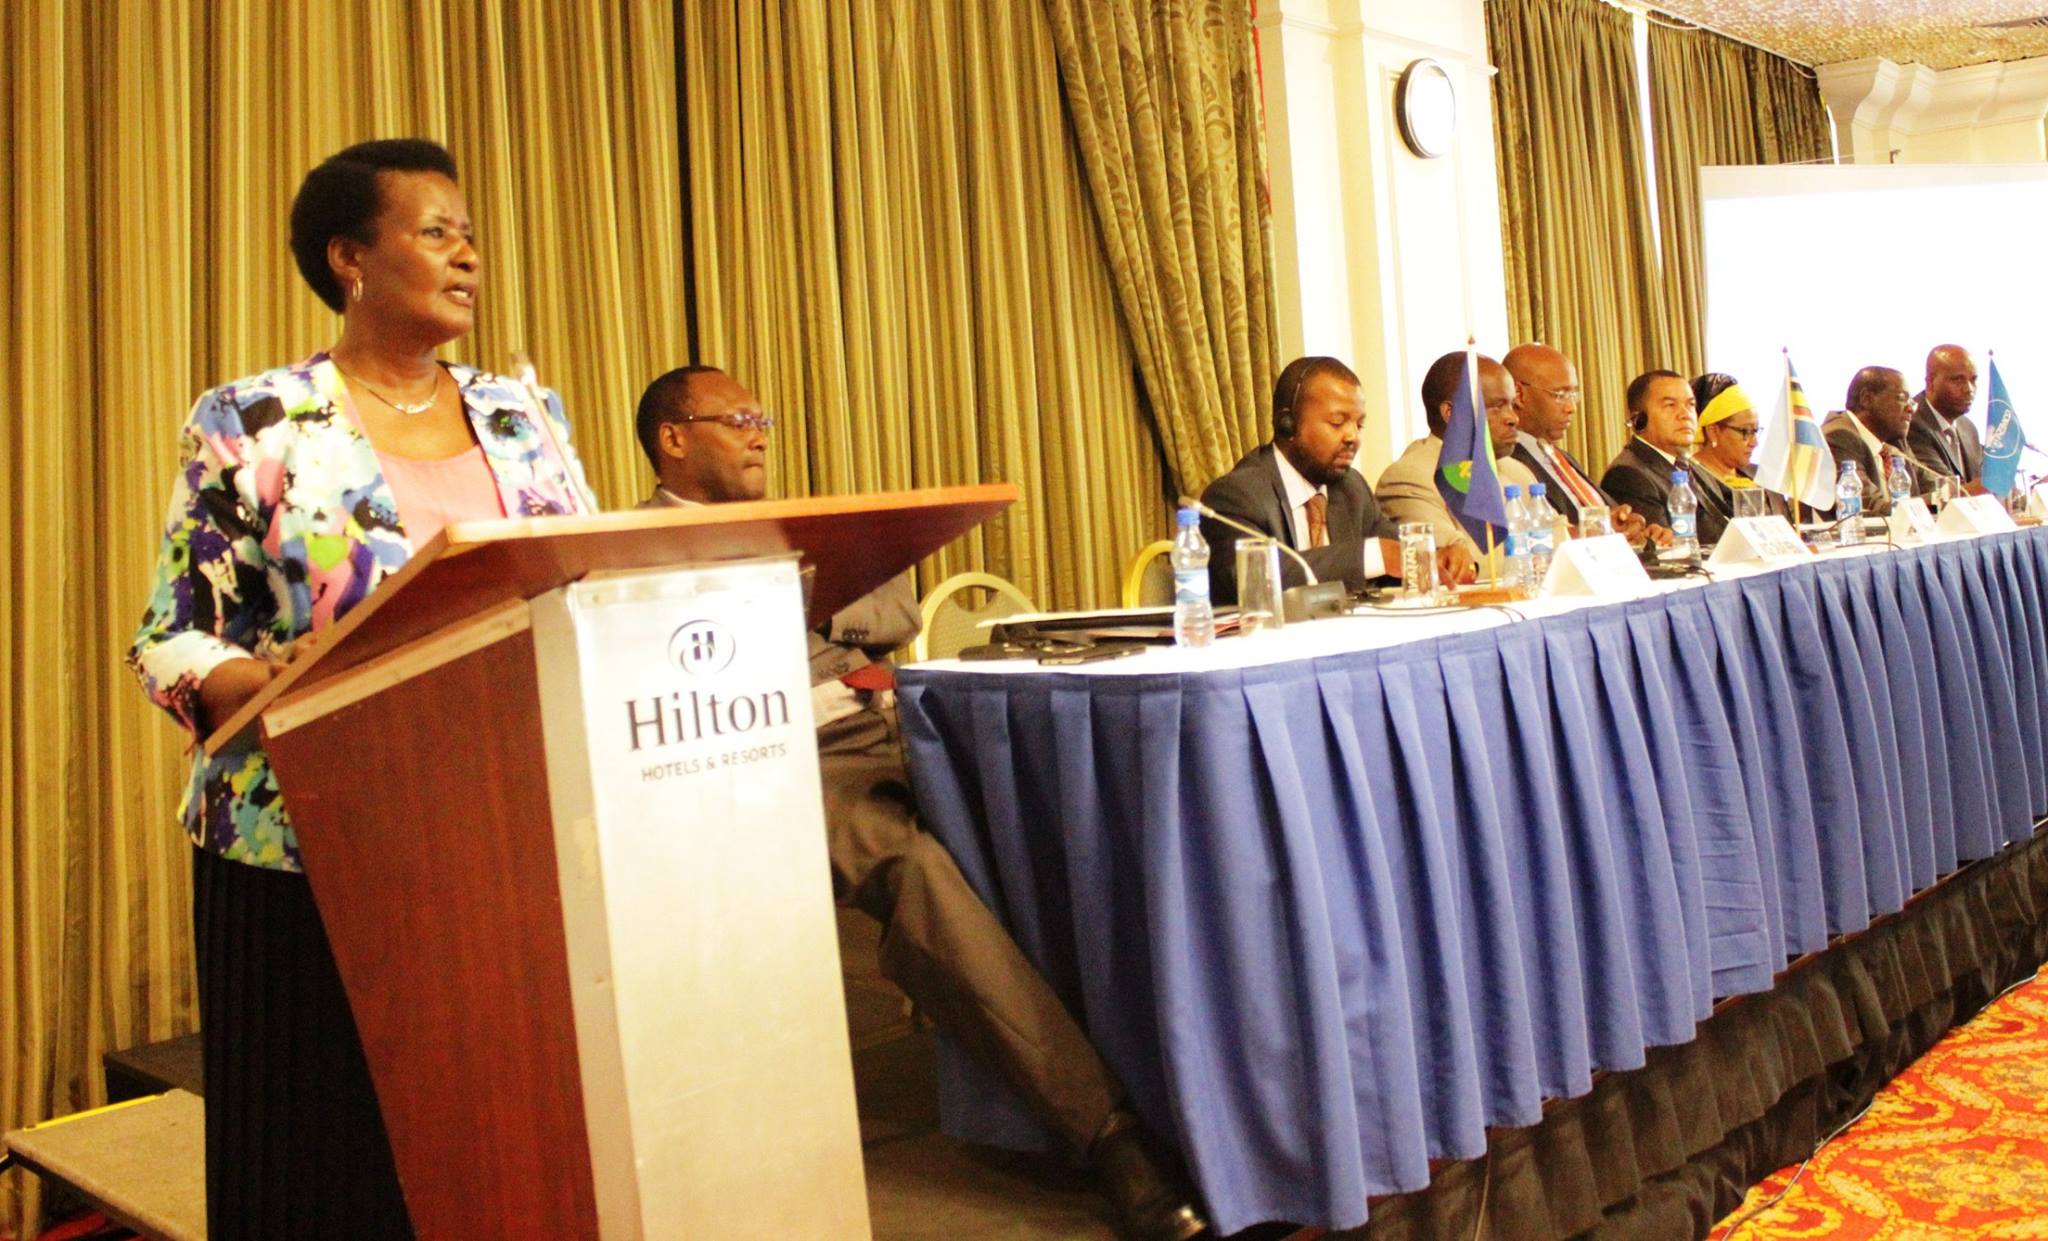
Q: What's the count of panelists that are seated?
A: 8